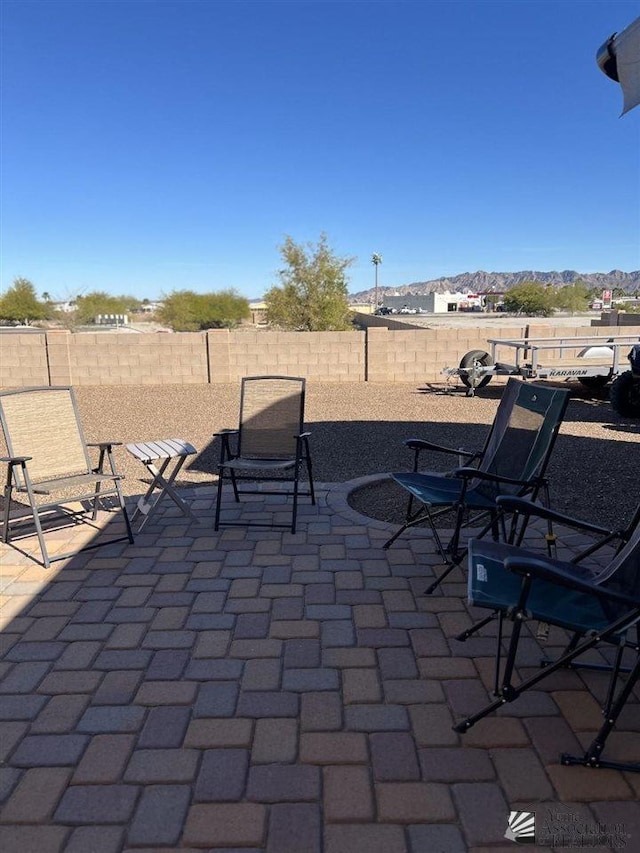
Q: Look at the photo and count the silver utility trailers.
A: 1